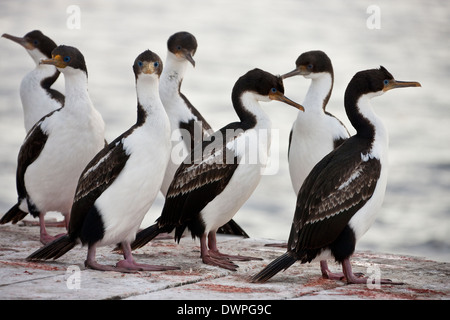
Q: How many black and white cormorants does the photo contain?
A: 7